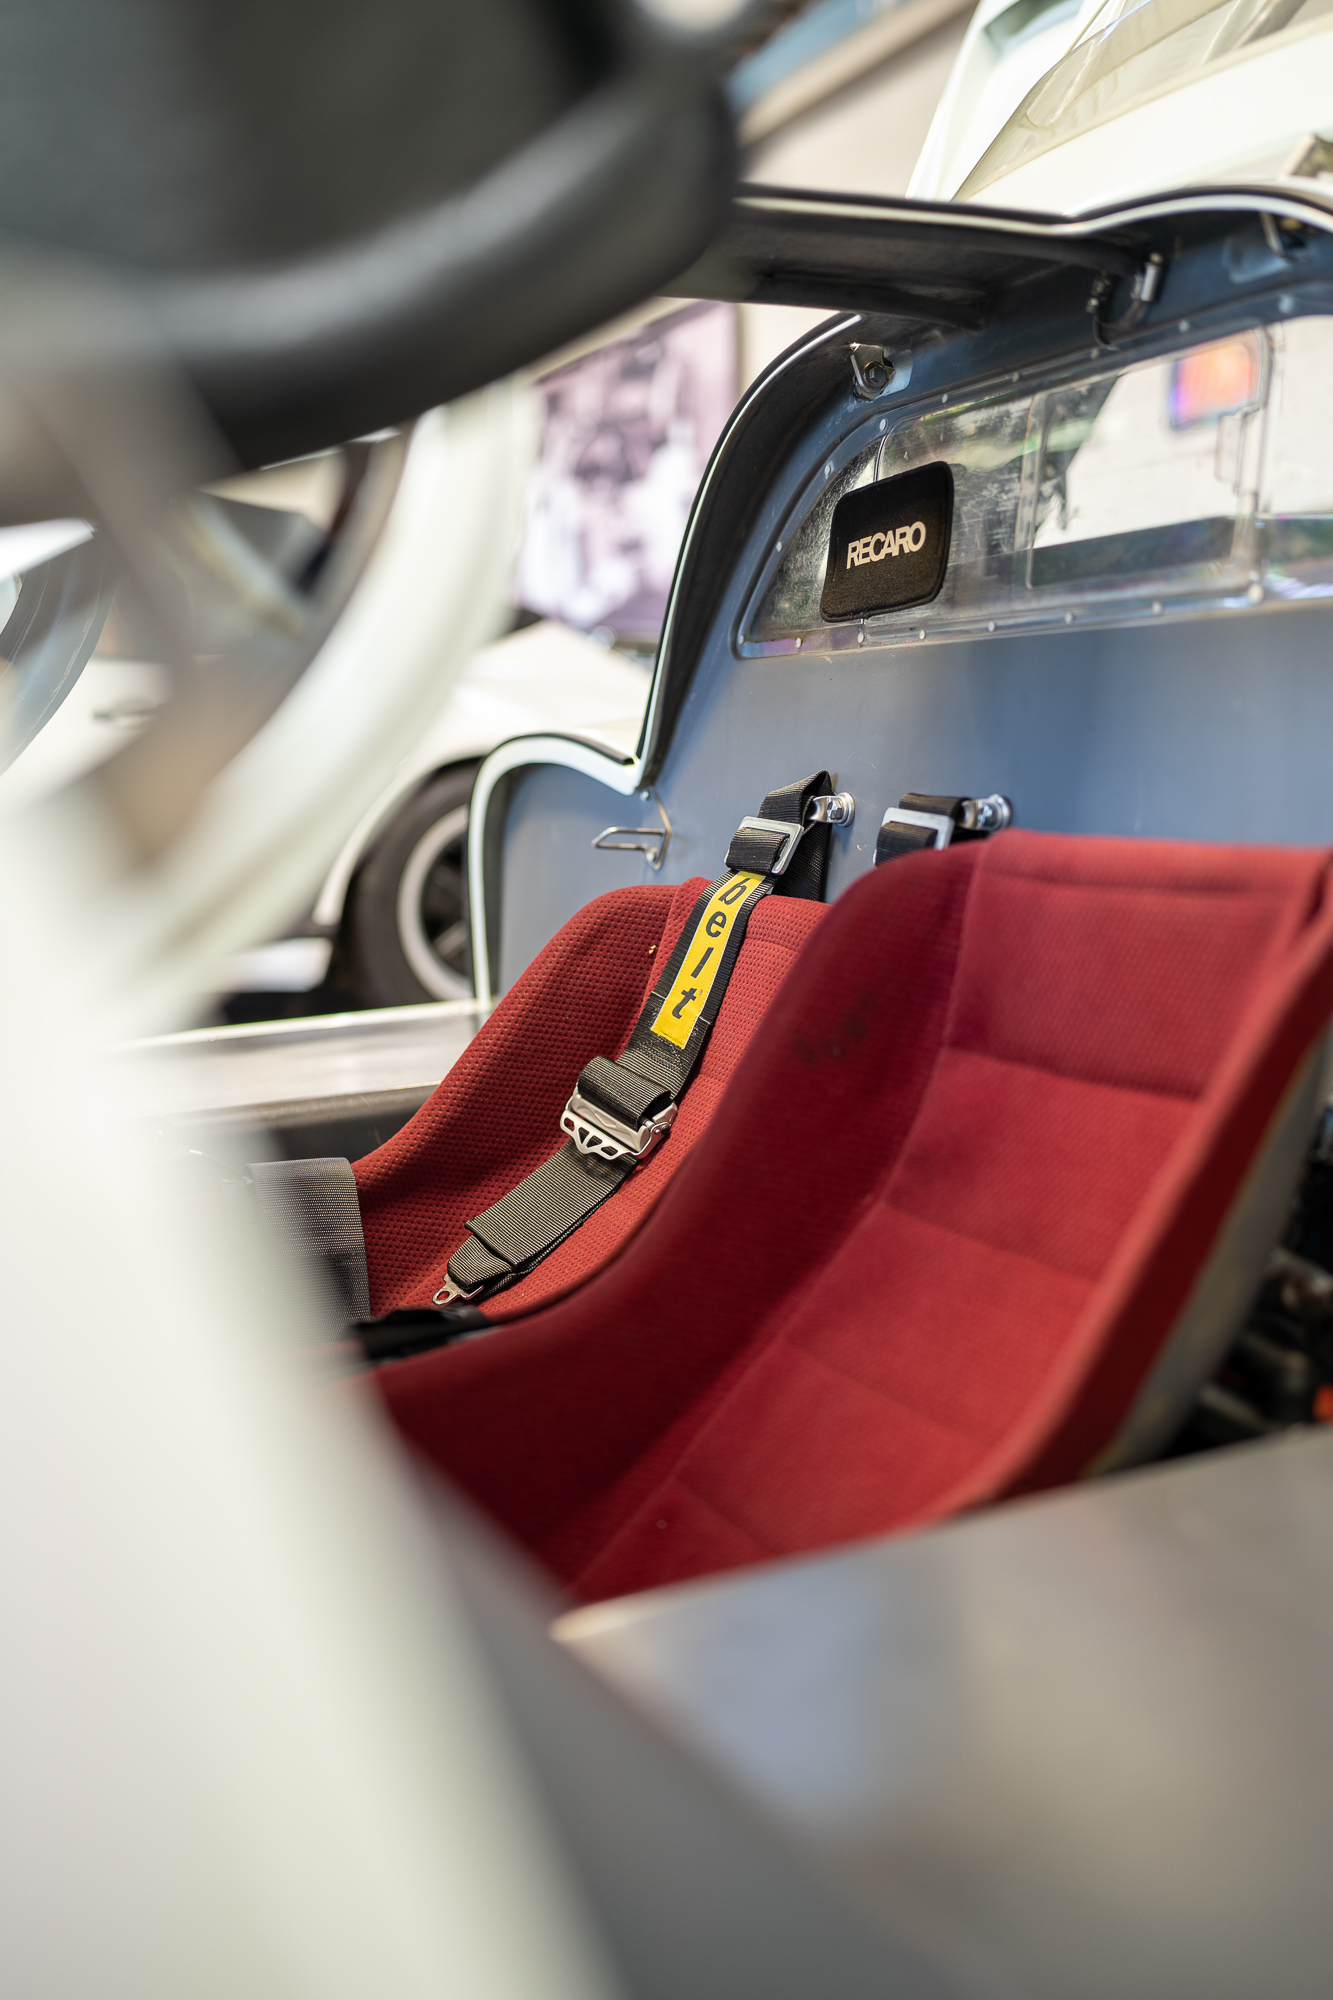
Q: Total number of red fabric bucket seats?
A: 2